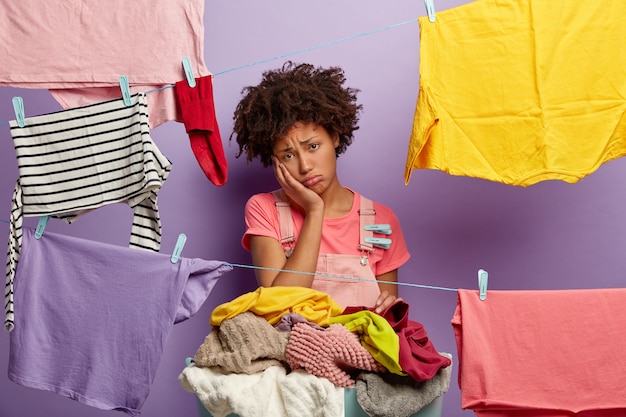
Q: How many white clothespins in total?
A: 0